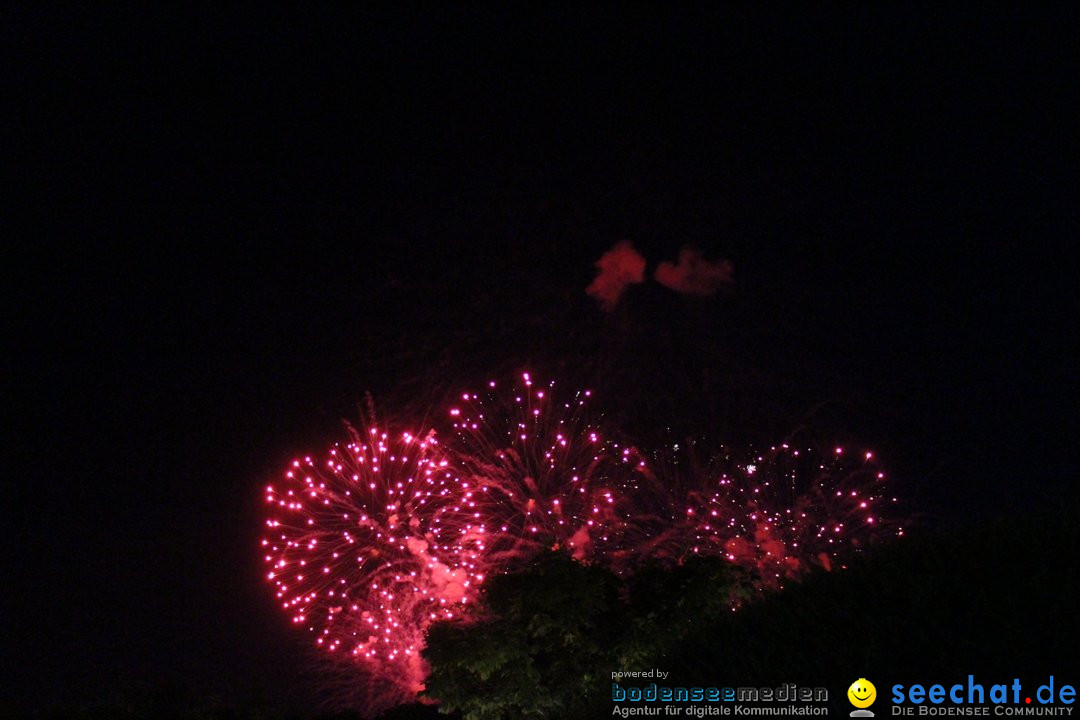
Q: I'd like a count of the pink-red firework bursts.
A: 3